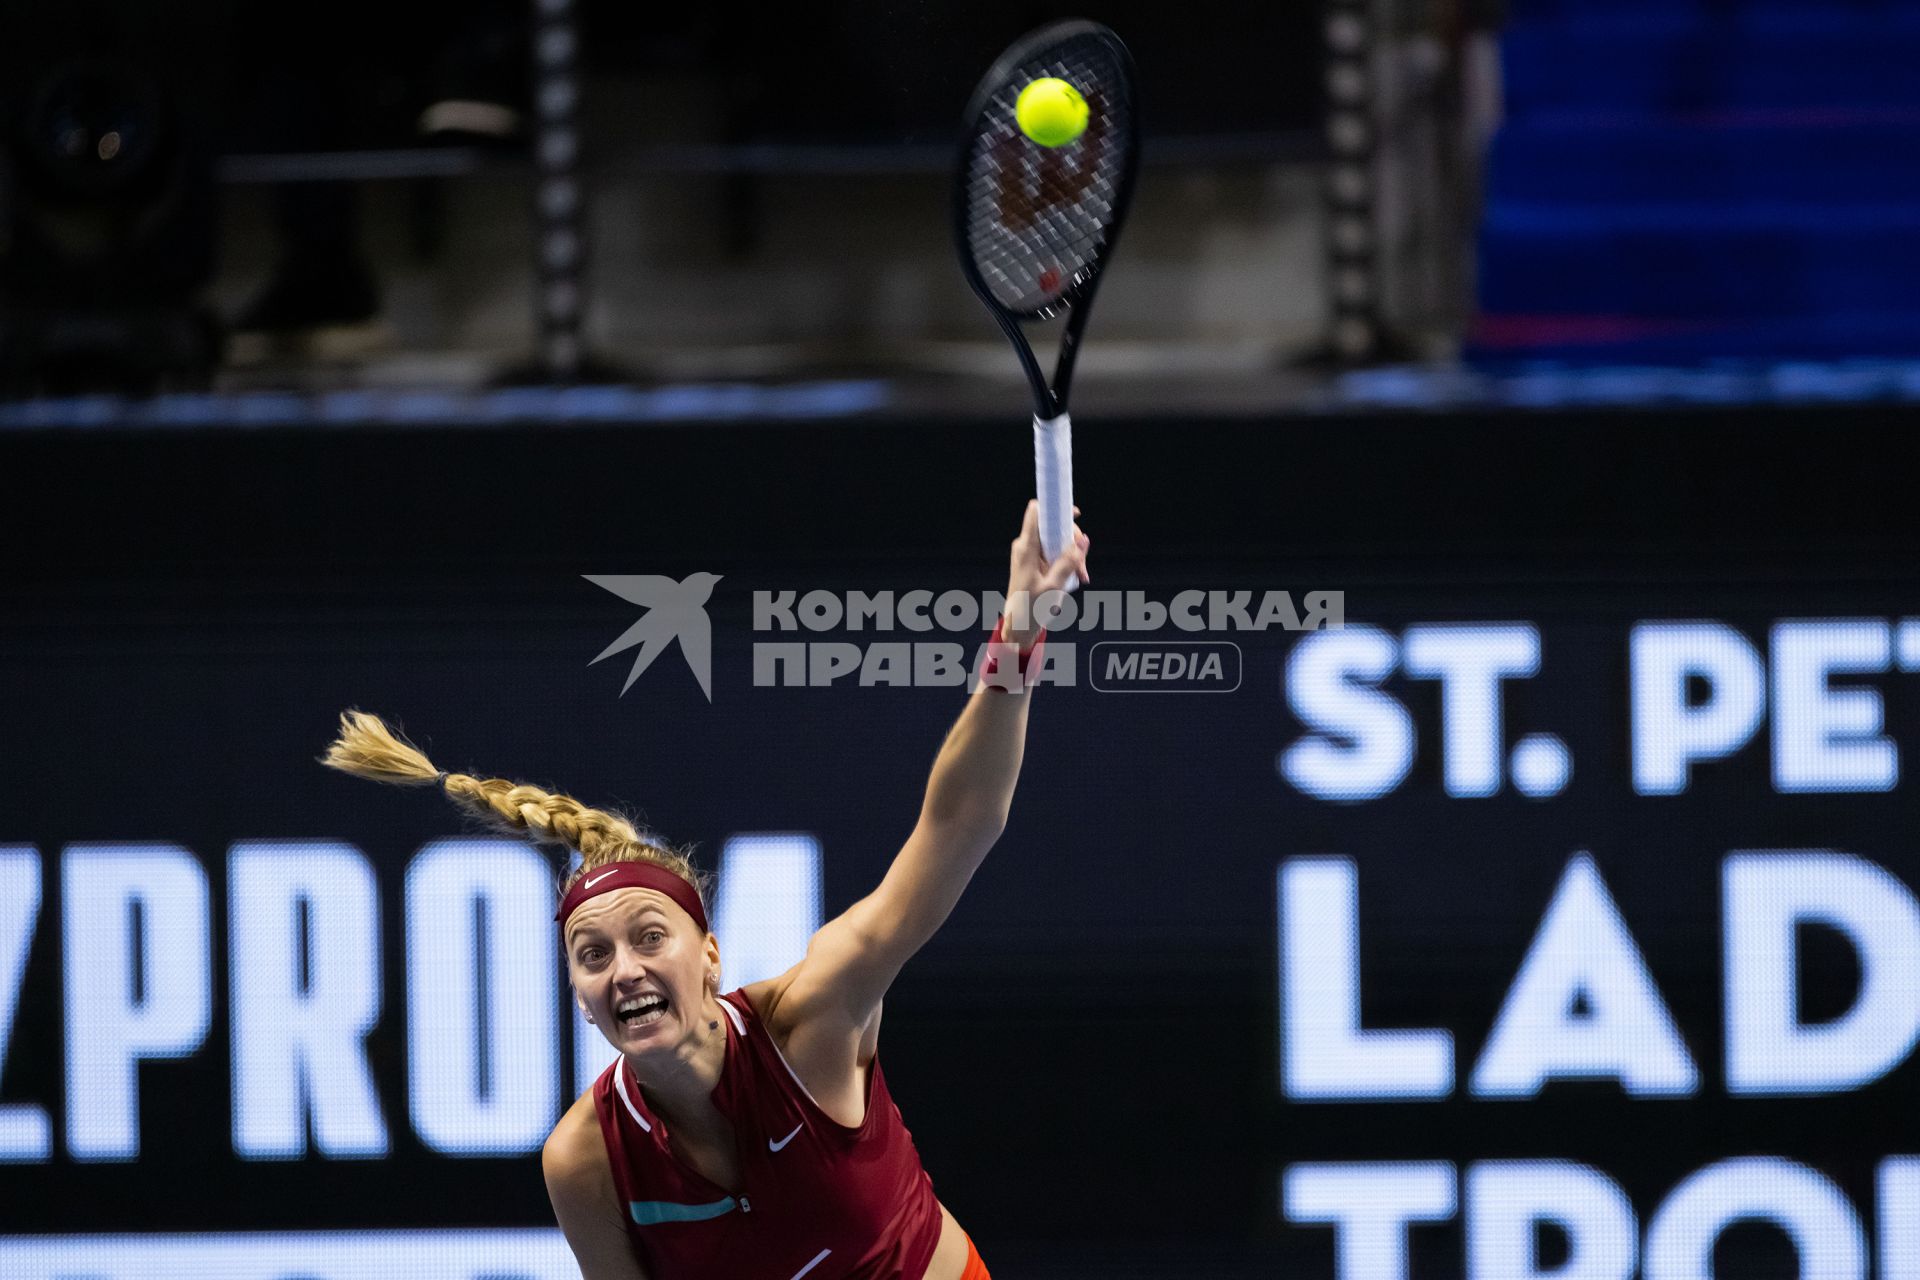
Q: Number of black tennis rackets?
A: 1